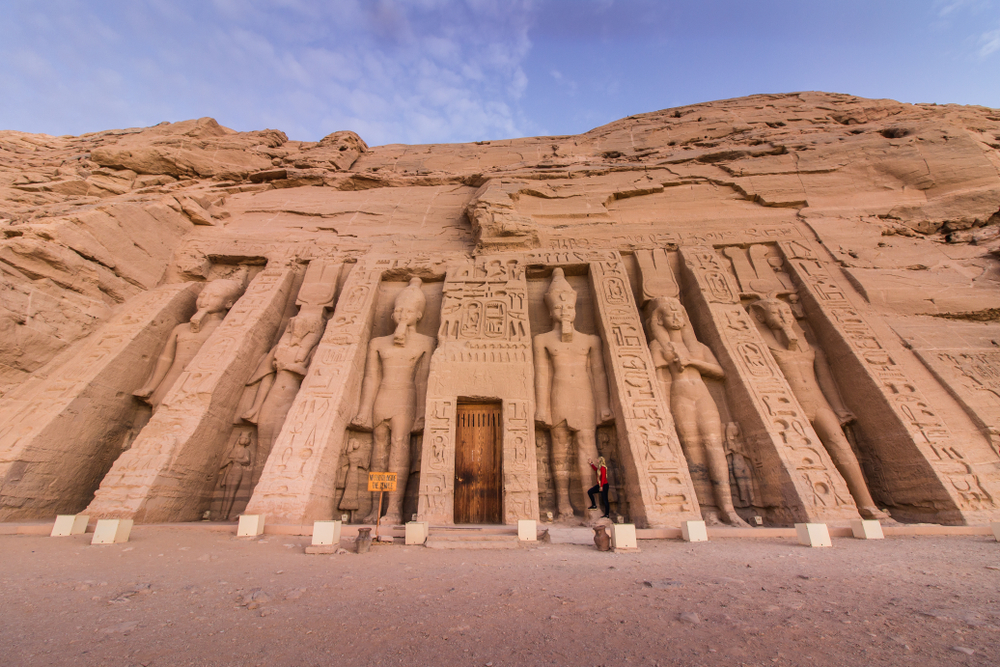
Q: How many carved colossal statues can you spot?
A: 6